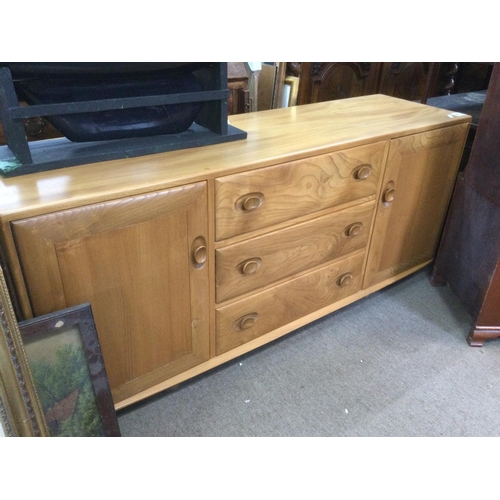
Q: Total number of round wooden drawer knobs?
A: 6